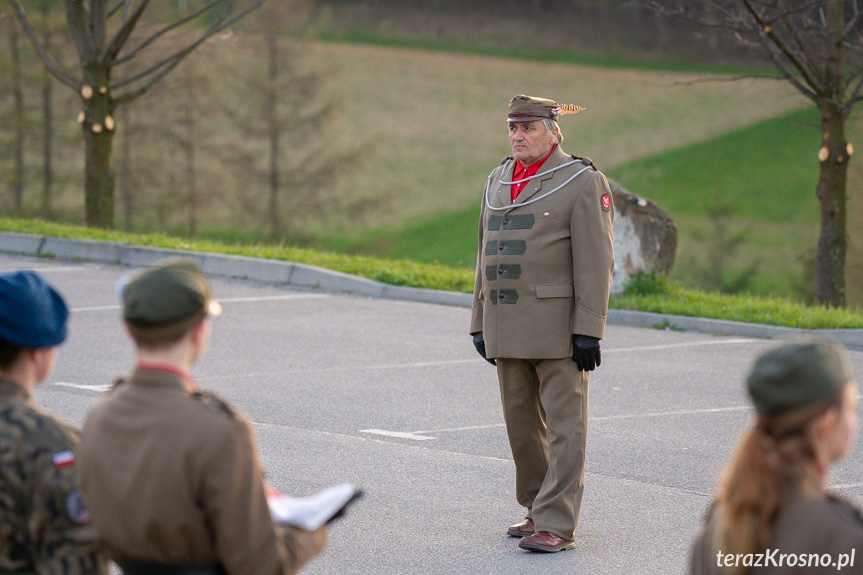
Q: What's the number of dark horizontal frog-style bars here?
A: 4